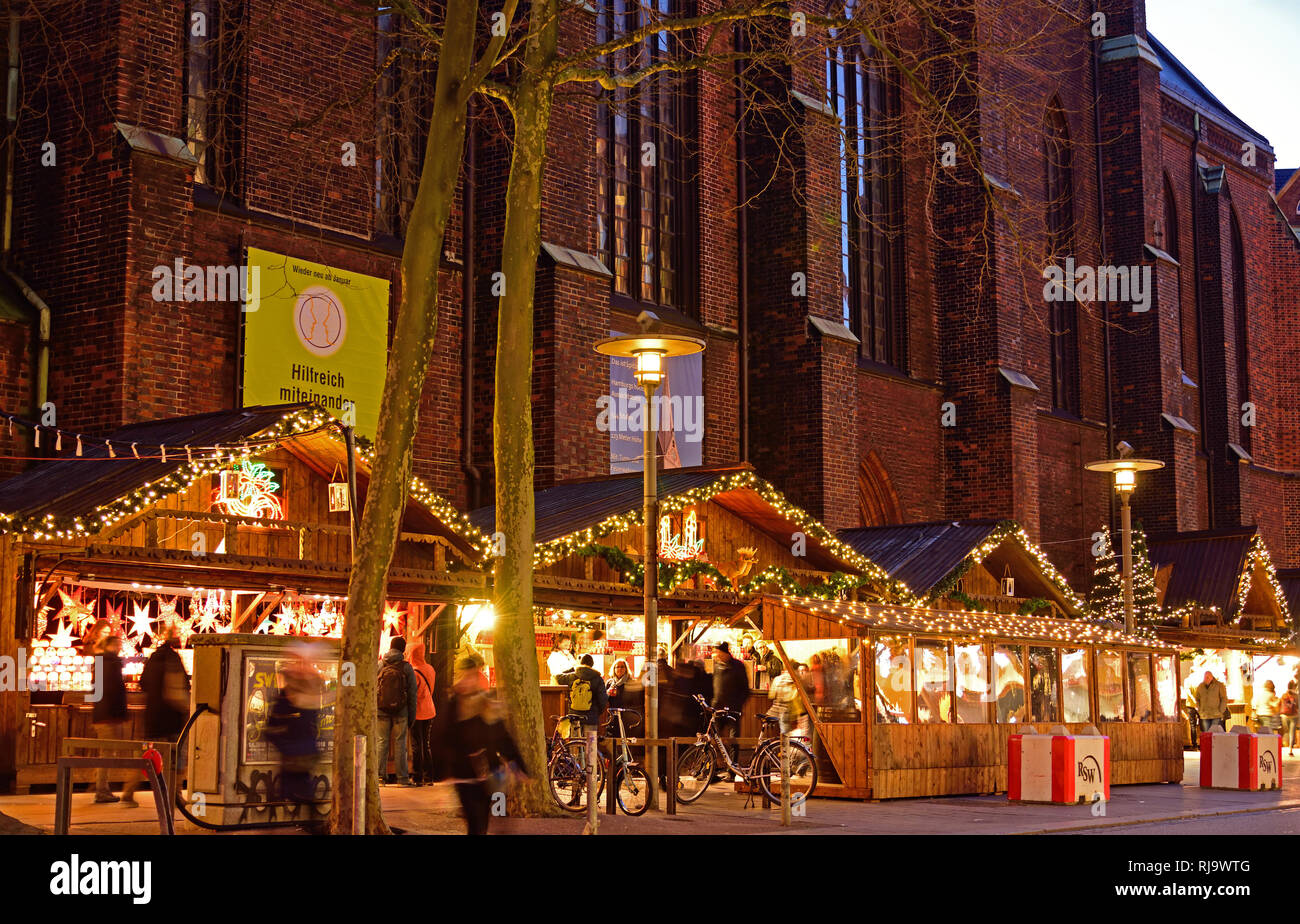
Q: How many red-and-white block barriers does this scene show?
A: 2